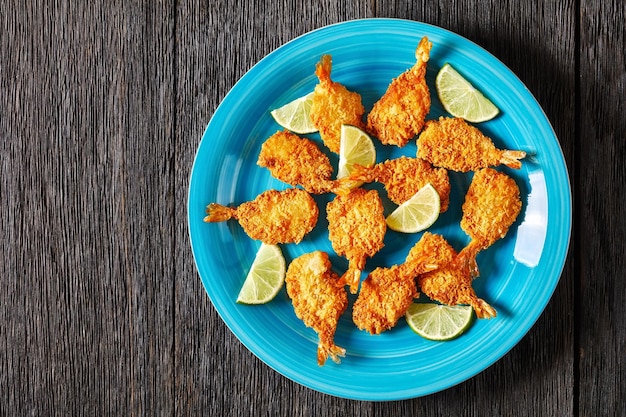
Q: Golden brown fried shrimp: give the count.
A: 11